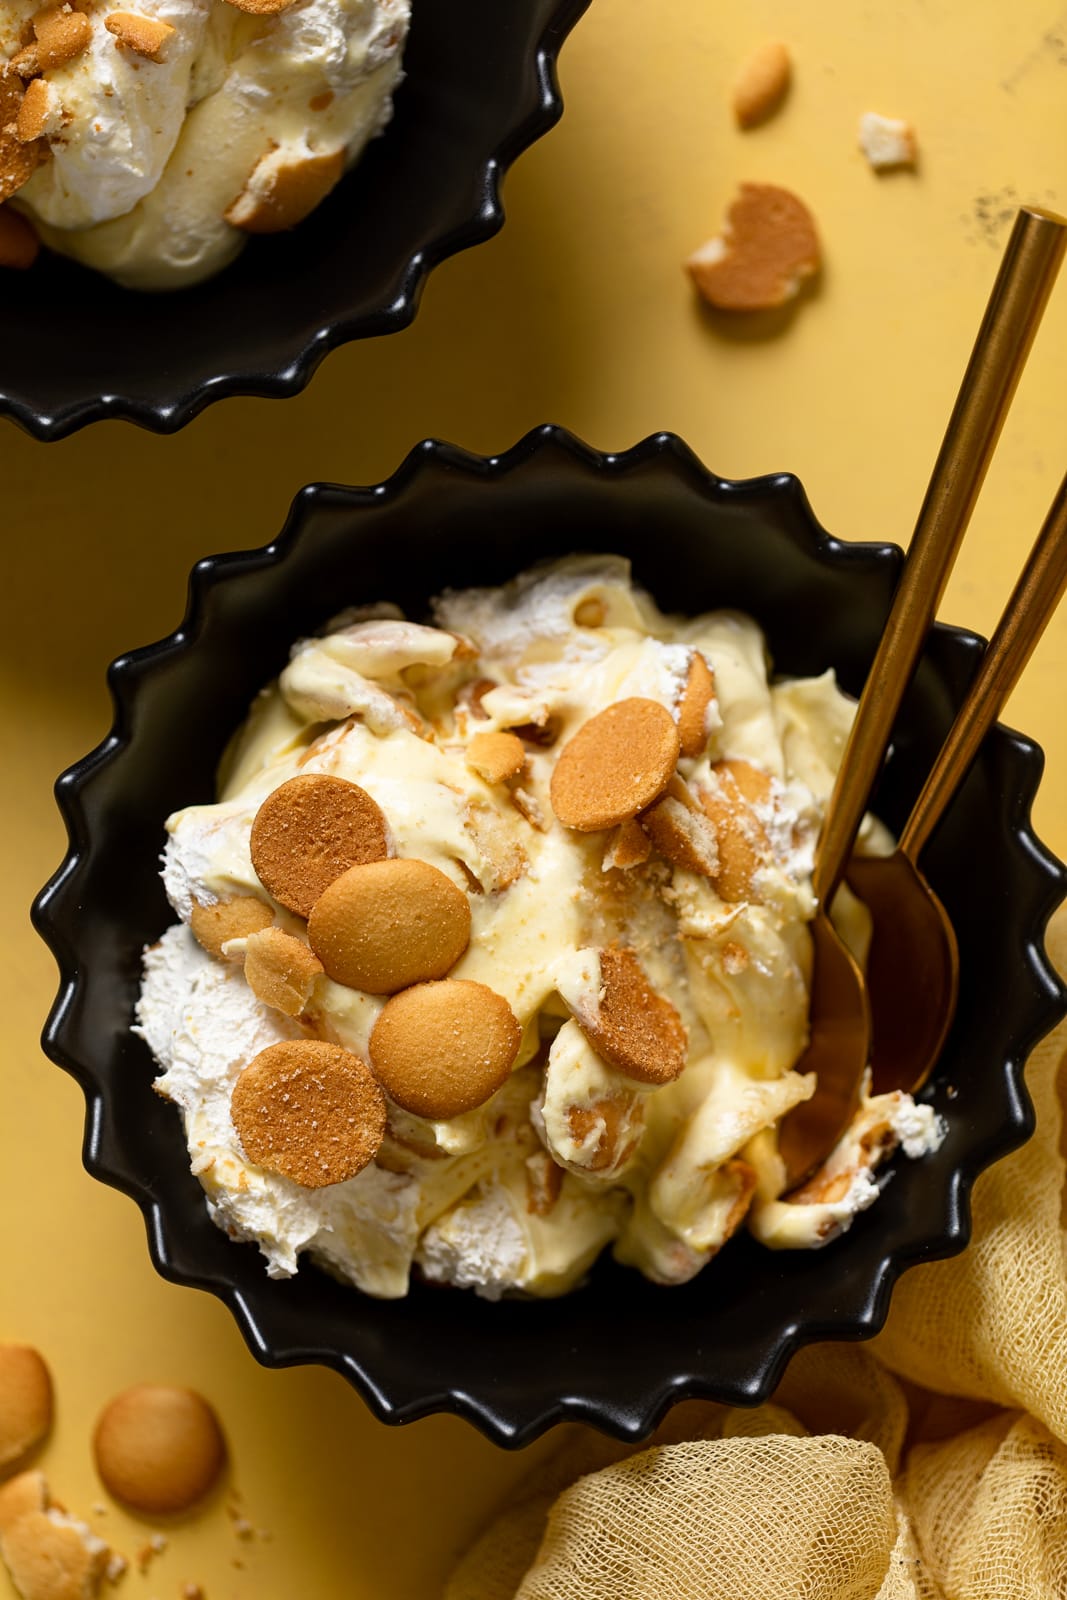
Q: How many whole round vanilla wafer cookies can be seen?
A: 6